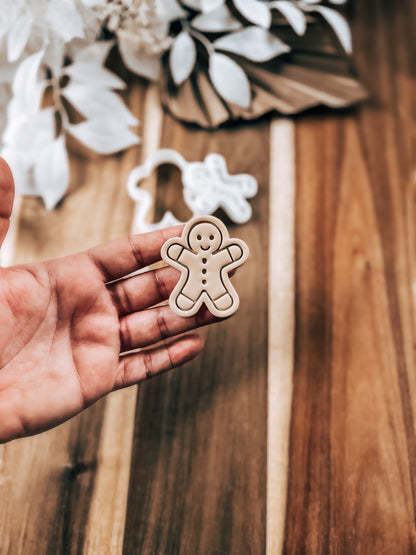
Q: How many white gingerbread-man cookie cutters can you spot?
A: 2